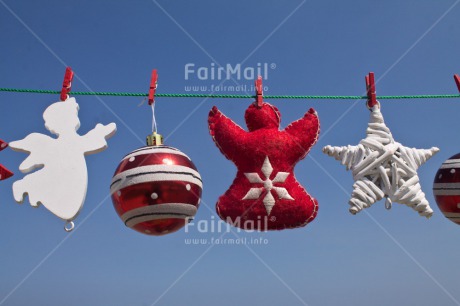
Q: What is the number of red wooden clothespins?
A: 5